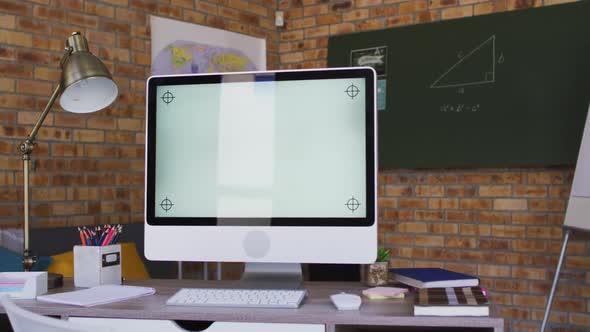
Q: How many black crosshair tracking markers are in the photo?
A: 4